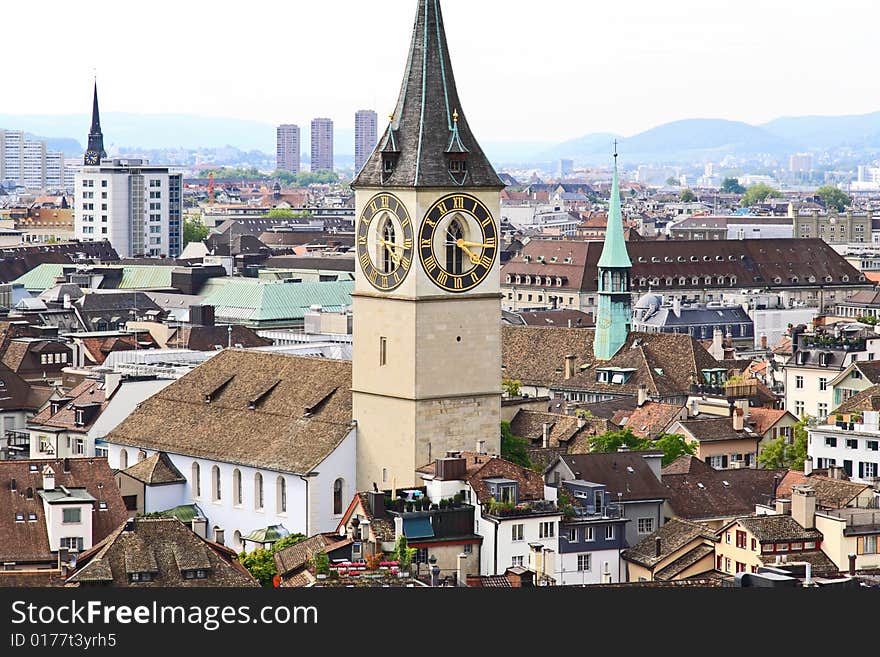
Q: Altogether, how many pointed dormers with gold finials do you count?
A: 2